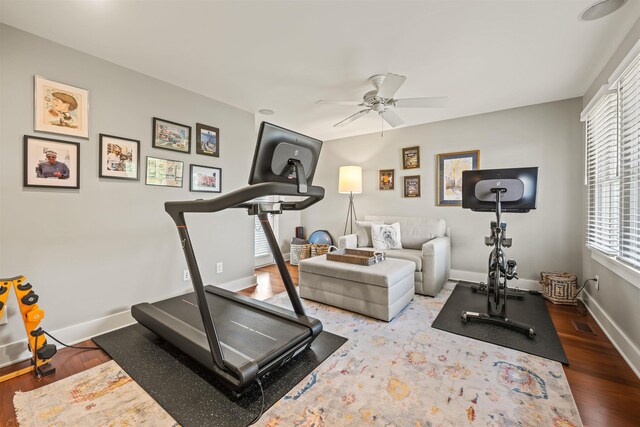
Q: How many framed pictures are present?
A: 11